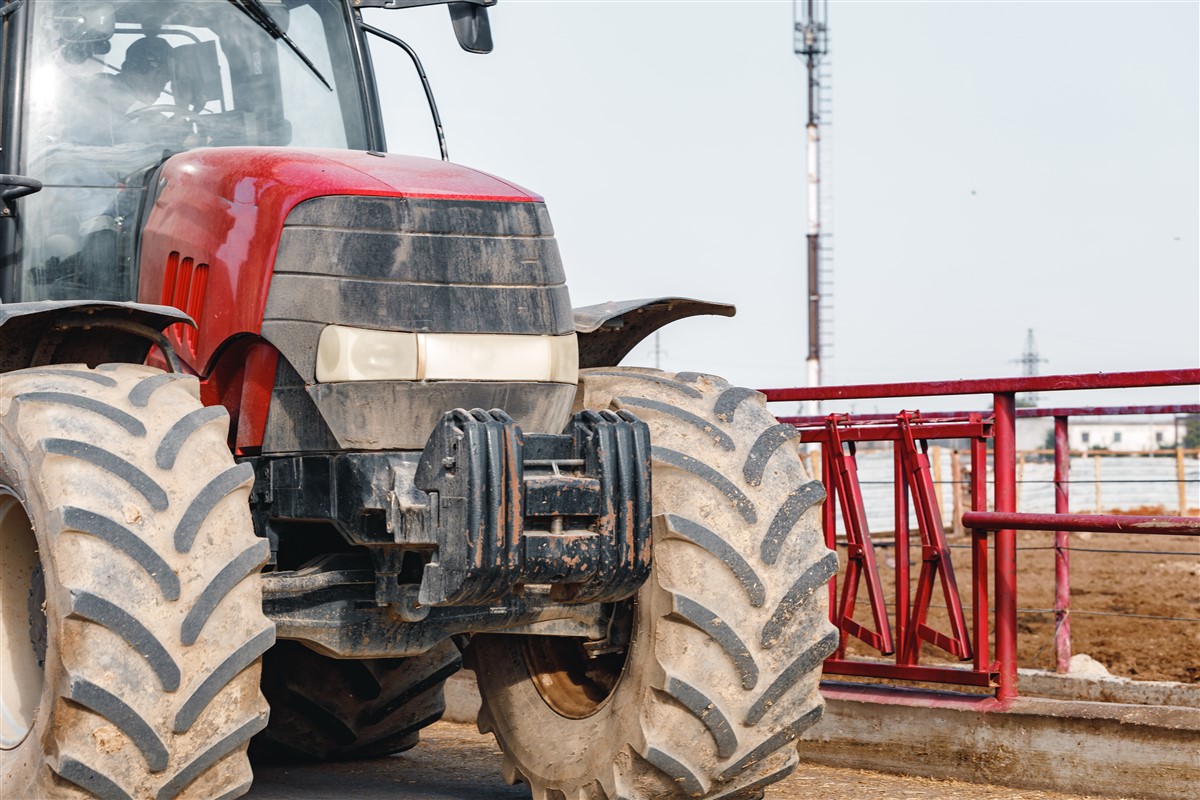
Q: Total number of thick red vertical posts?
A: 2